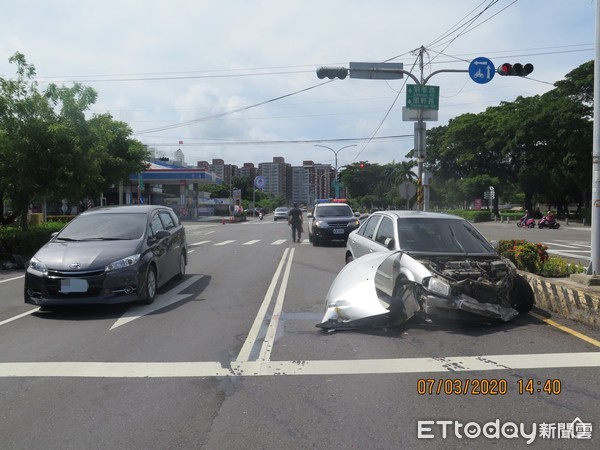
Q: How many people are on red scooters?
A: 2